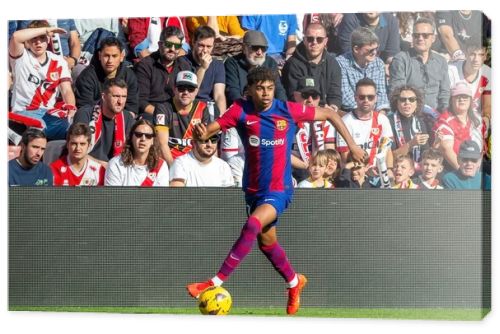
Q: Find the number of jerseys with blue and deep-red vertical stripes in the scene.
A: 1